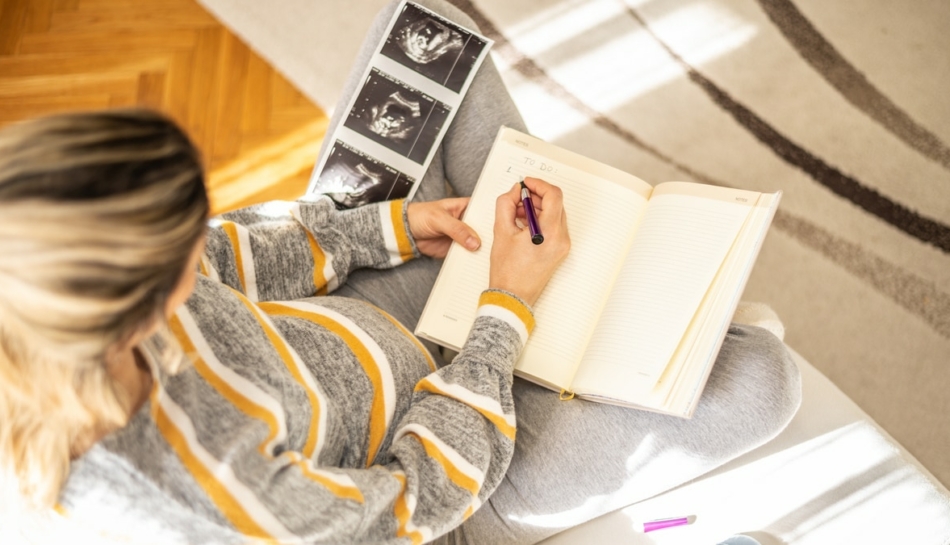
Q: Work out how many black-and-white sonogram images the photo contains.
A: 3